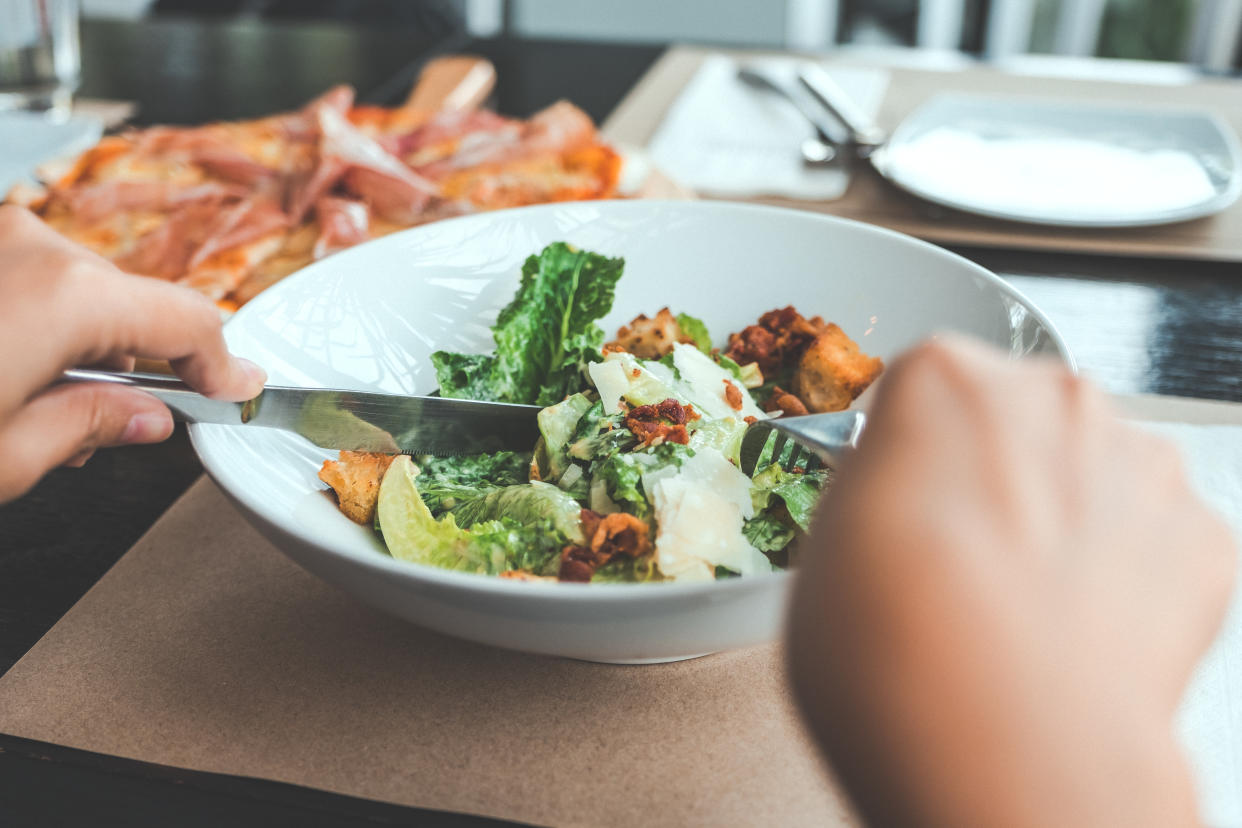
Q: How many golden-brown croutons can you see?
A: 3